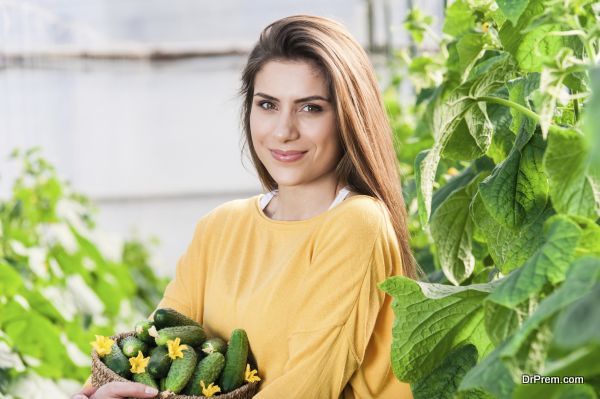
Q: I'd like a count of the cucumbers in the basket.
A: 11